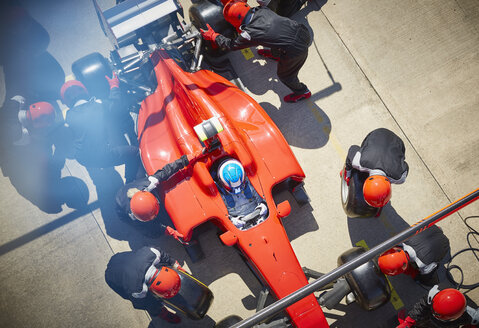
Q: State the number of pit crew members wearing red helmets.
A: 8